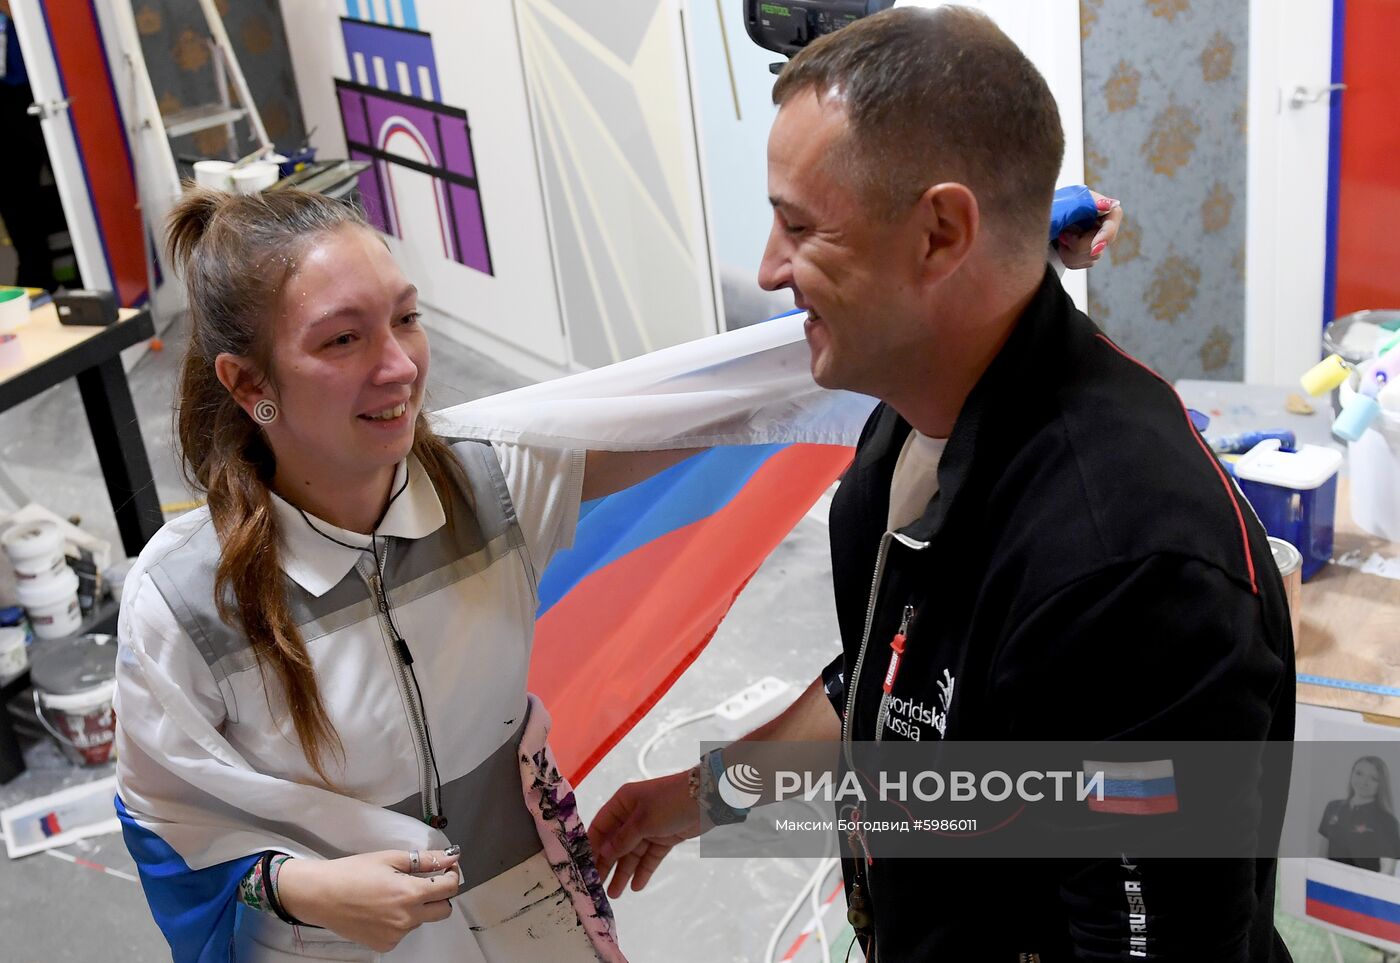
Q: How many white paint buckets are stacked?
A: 2